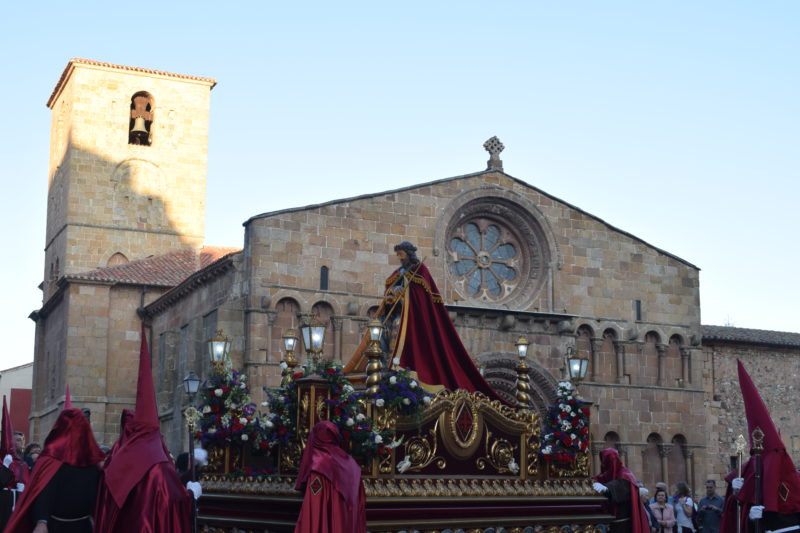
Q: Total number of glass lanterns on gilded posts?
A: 6